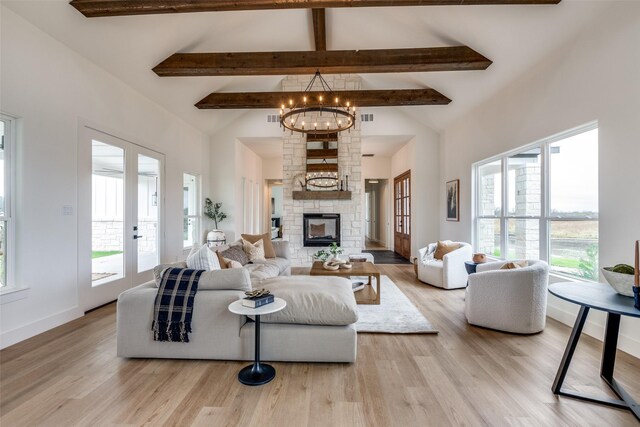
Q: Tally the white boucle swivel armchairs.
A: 2